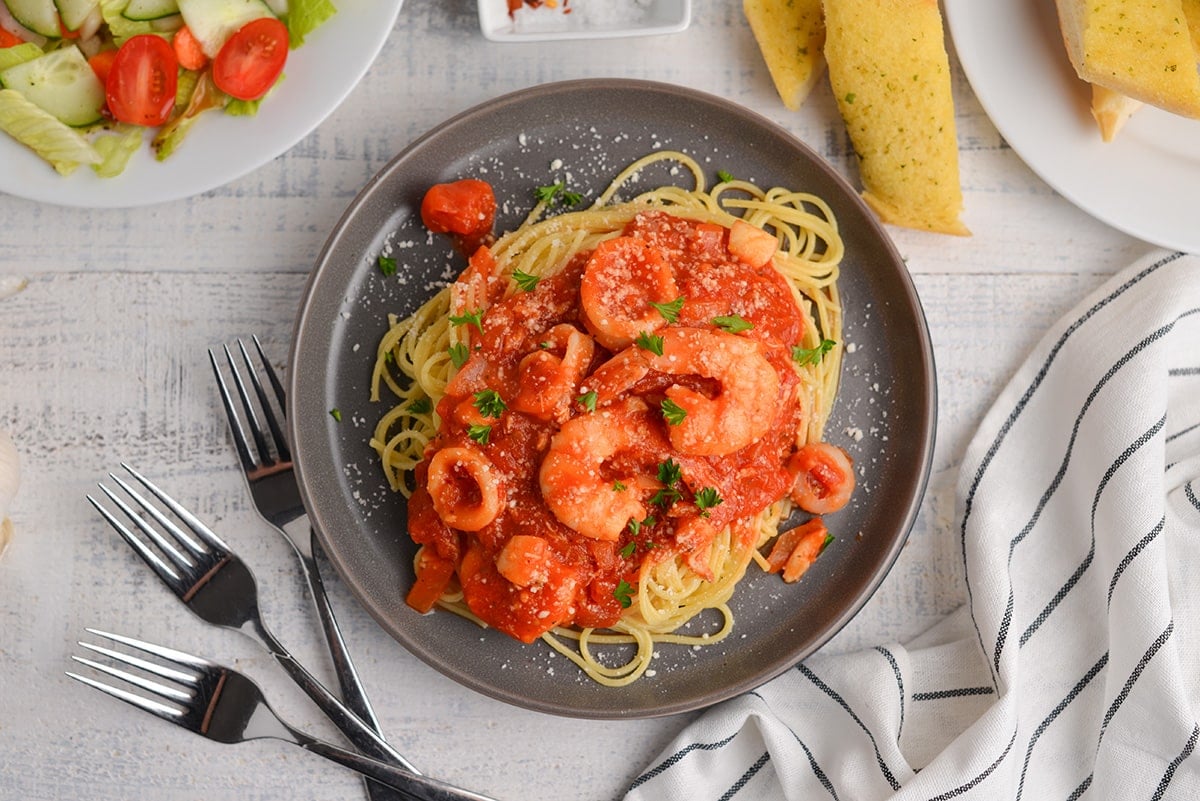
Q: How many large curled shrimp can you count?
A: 2